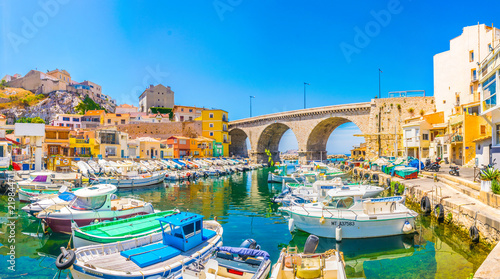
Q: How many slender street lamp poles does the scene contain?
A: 3